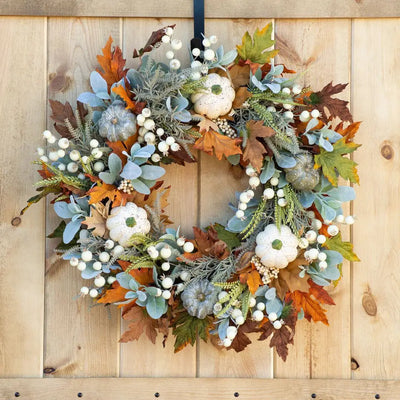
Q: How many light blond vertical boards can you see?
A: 6